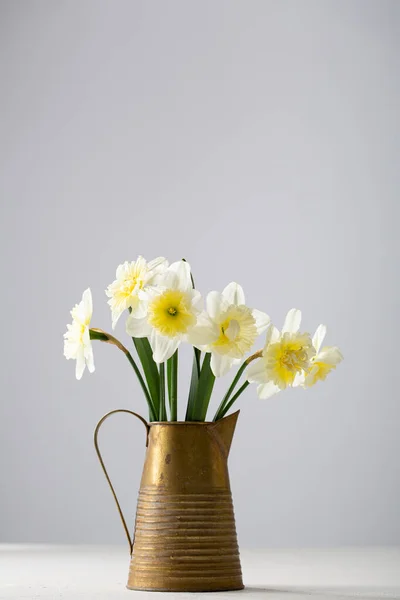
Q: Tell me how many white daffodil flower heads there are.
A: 6